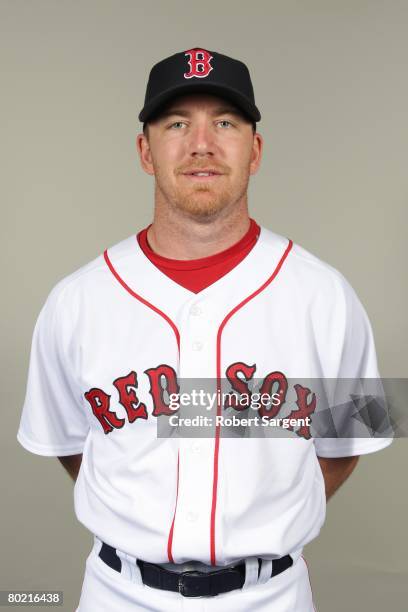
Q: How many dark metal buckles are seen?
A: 1